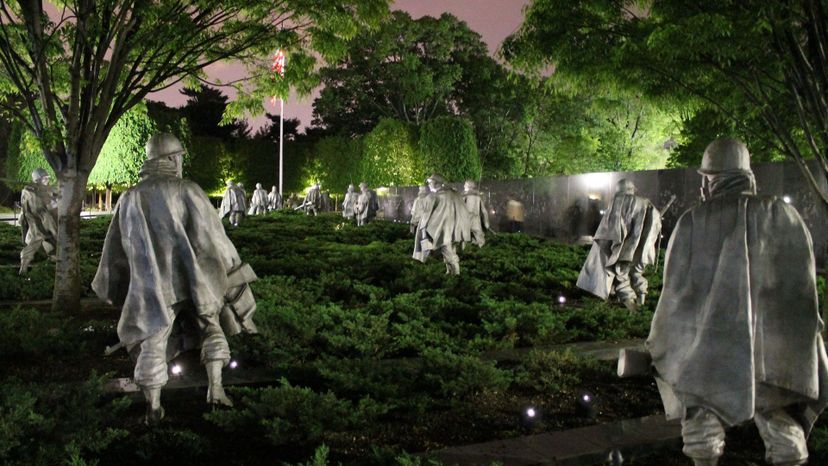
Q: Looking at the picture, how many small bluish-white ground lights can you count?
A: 5